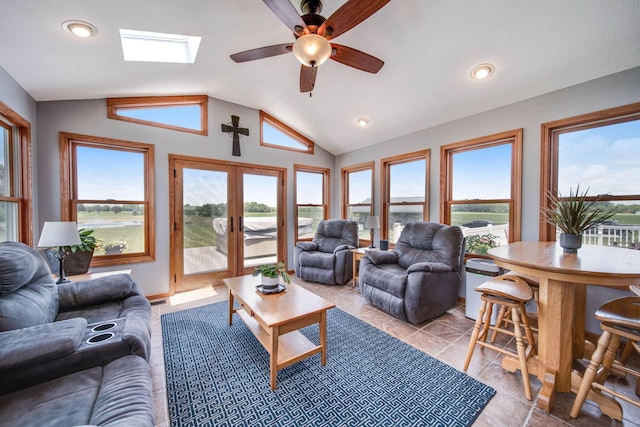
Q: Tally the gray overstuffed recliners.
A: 2